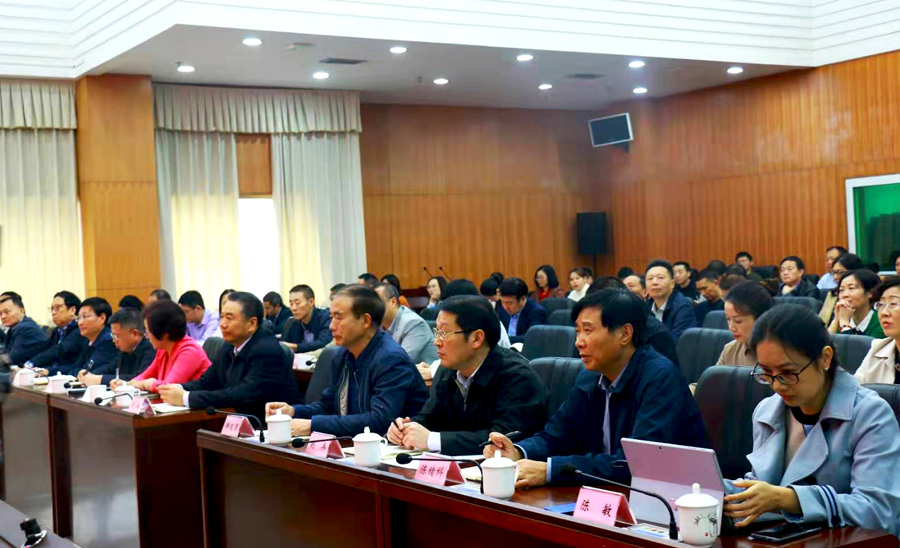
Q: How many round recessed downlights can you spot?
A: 10